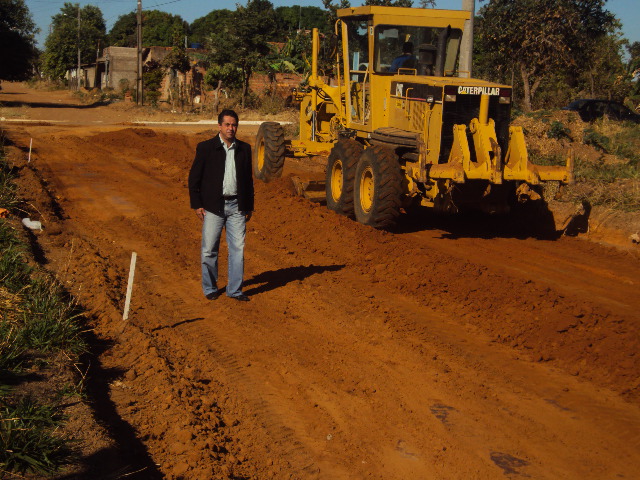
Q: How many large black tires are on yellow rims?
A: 3